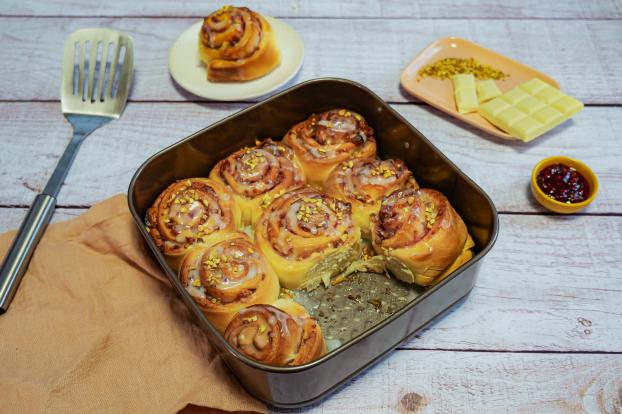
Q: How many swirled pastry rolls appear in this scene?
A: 9